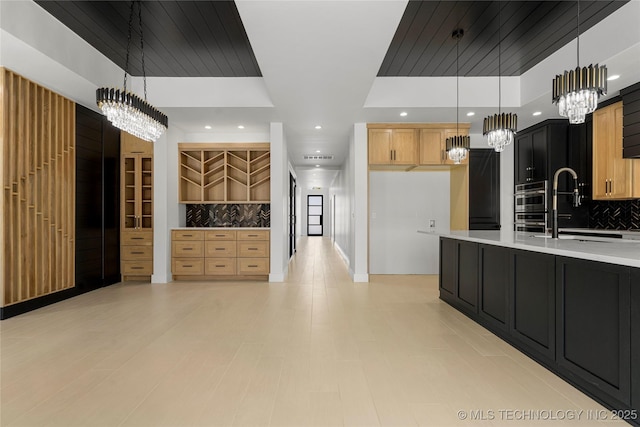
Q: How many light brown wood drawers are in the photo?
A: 12